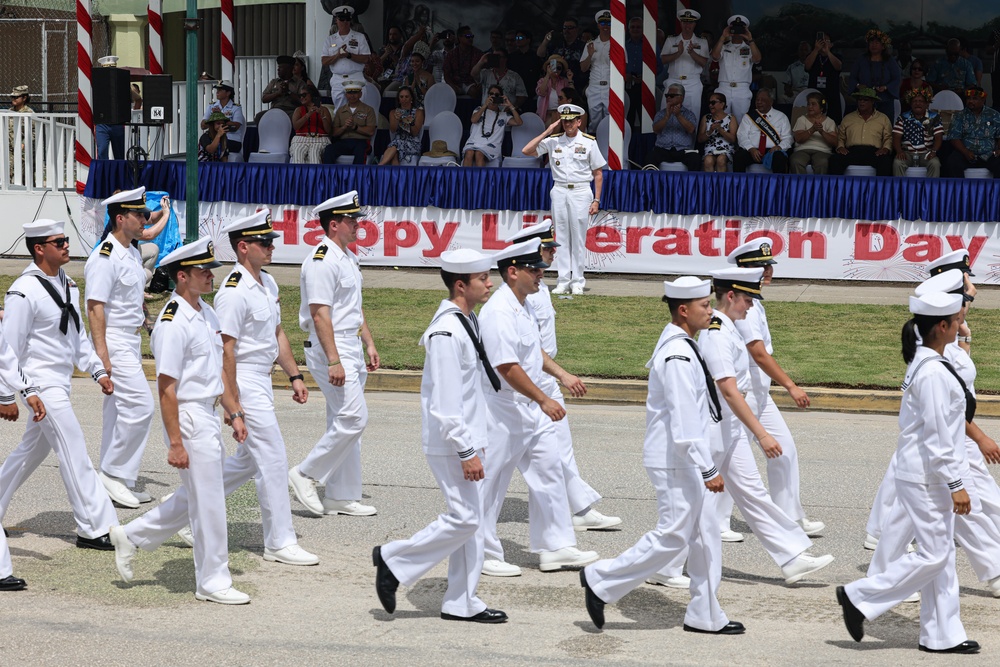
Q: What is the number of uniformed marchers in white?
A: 15